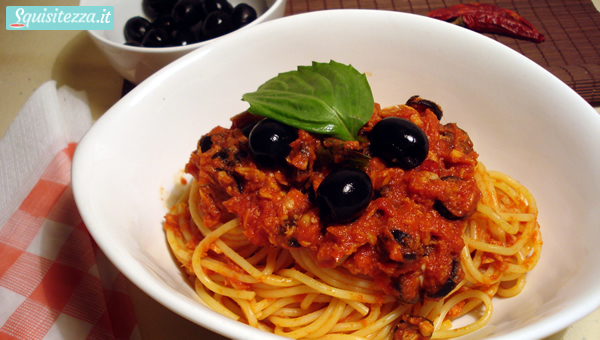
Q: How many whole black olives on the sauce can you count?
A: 3